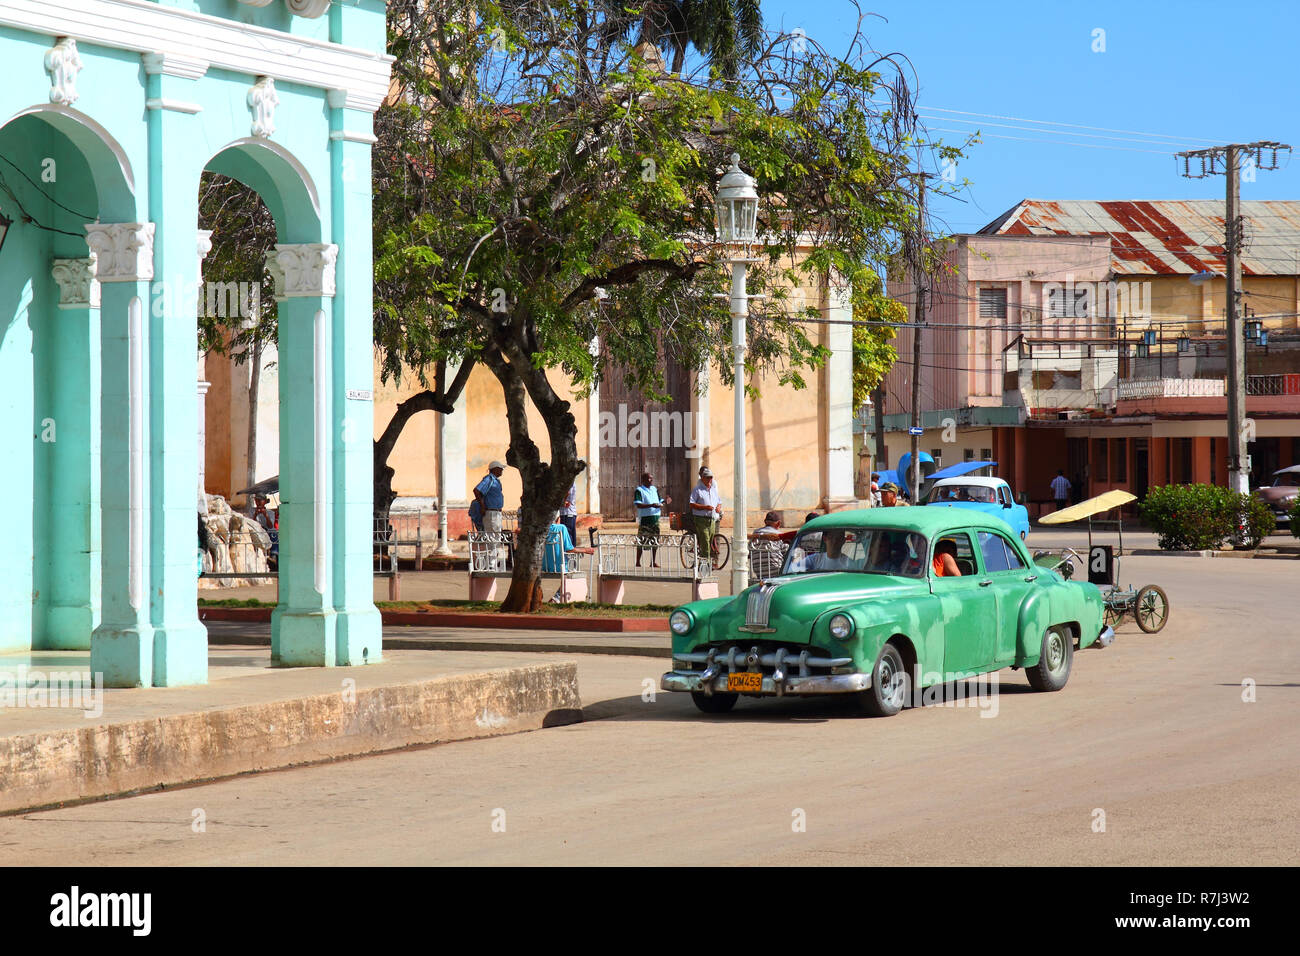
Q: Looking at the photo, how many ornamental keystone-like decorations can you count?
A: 2